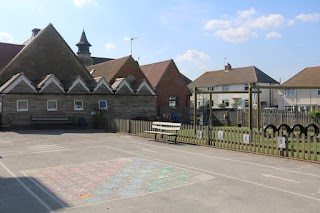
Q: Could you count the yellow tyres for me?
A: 0